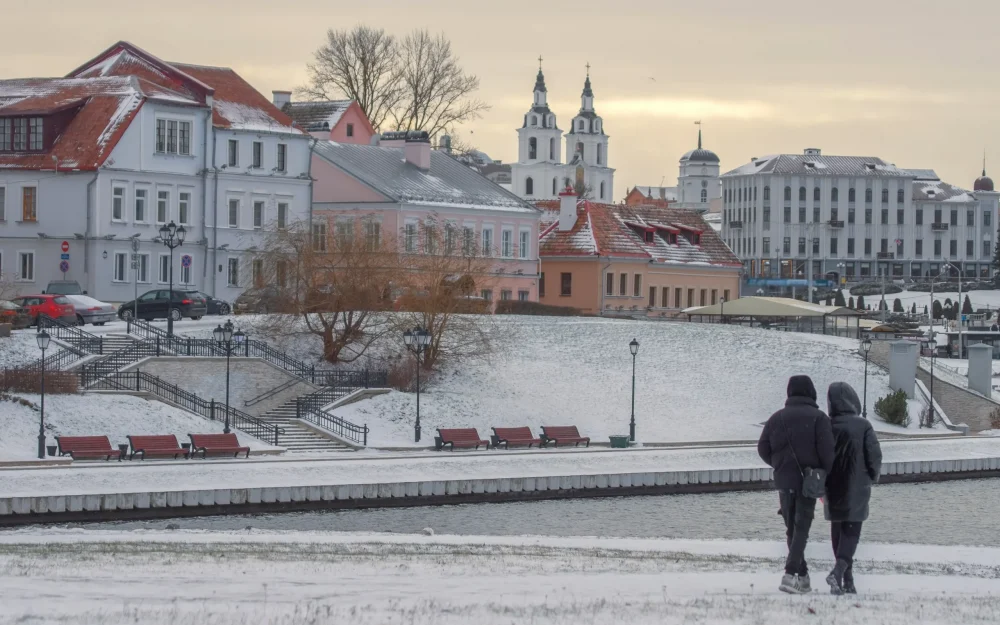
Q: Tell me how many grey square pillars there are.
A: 2